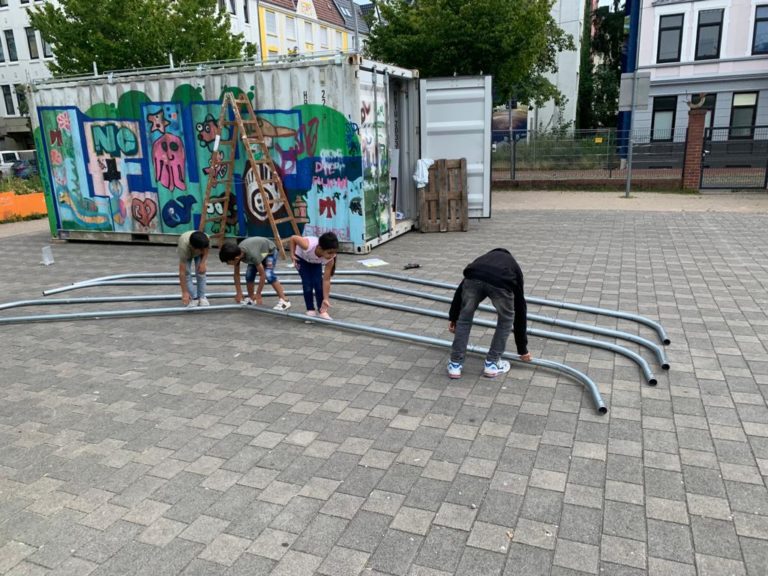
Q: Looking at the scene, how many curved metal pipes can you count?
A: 4